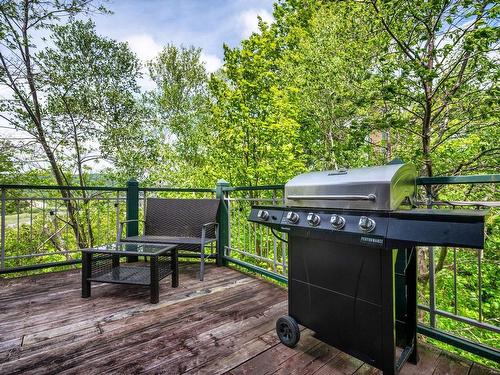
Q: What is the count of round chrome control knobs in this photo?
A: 5